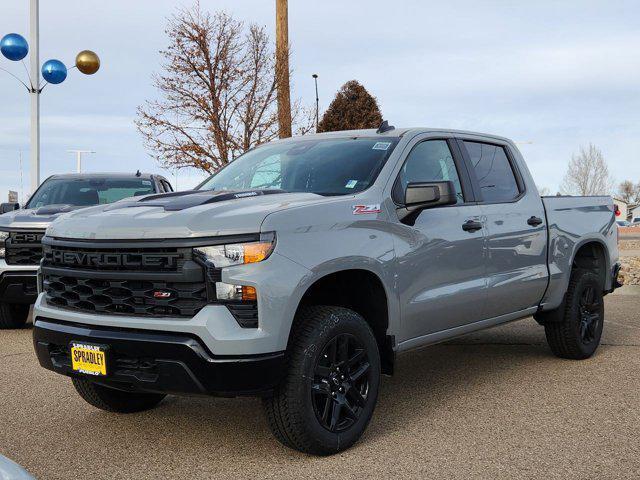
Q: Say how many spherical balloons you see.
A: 3